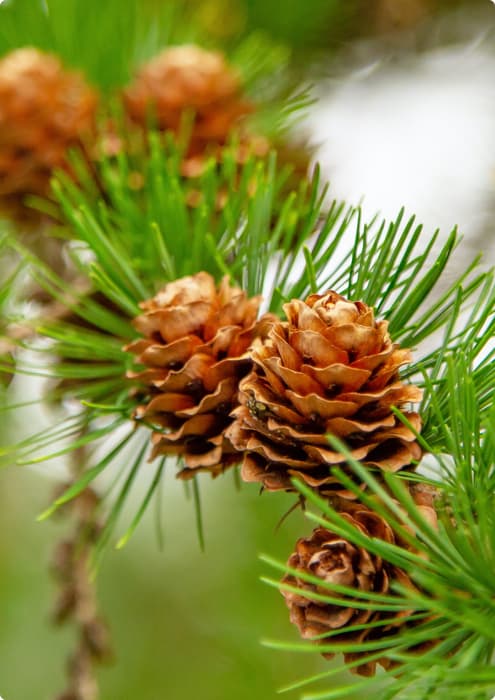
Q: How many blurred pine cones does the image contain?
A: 2